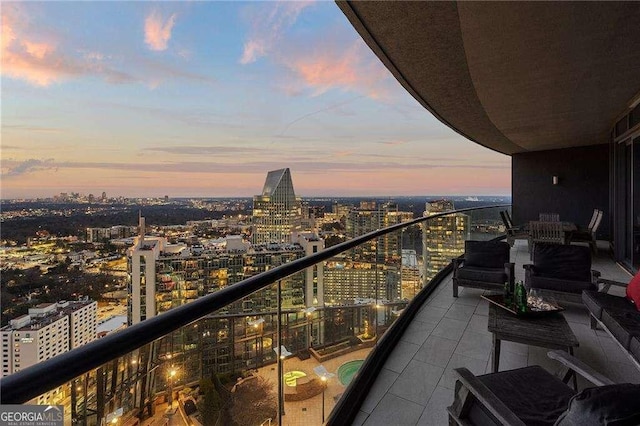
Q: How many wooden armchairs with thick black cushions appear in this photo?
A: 3